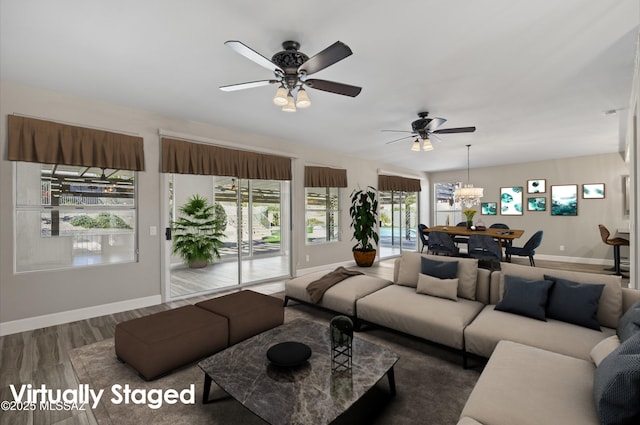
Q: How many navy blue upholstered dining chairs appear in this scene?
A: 6